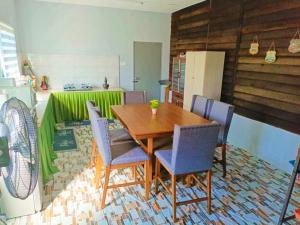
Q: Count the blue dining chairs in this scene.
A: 6